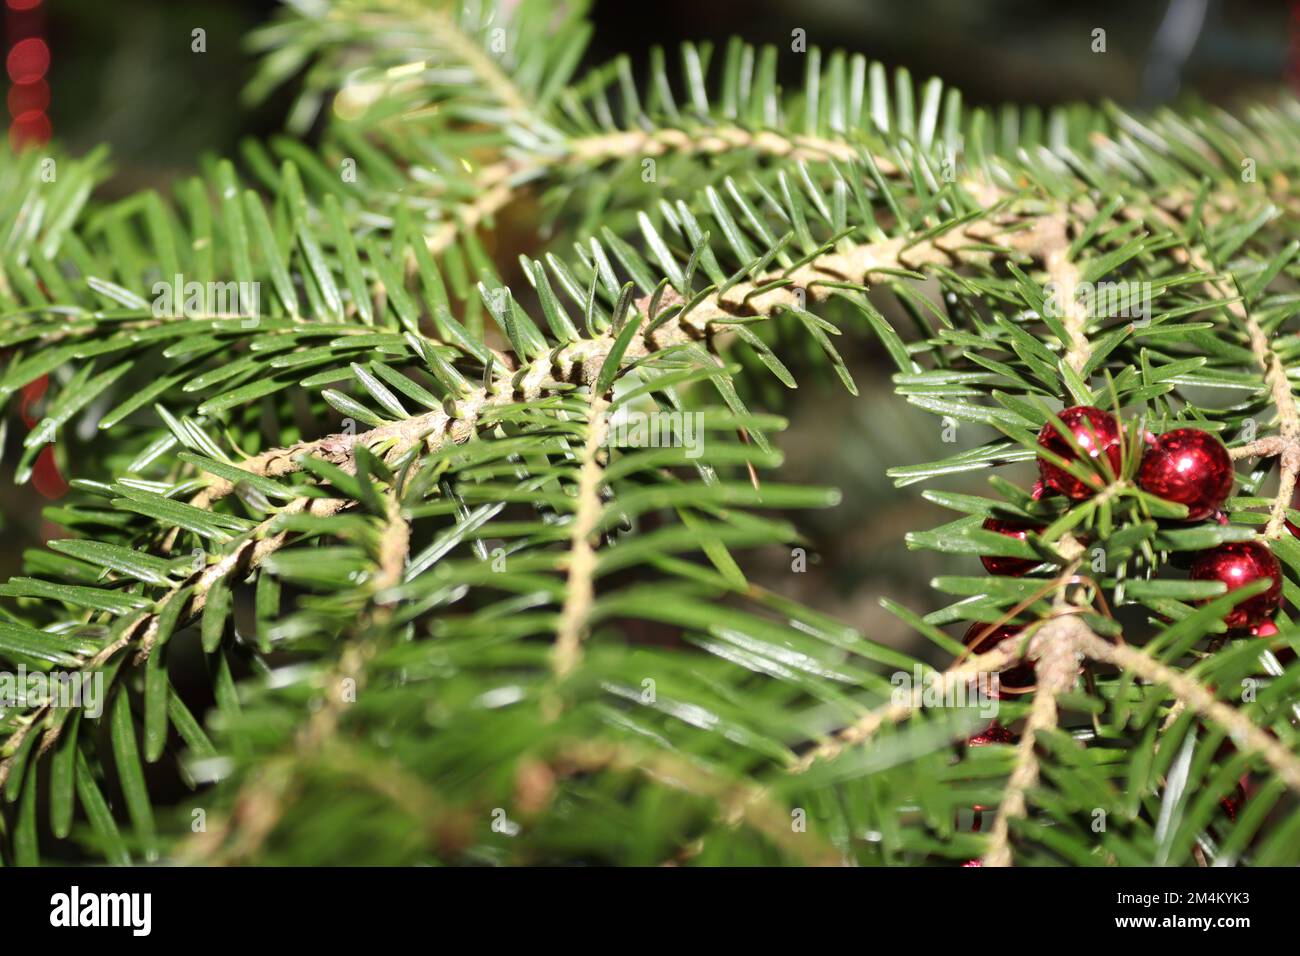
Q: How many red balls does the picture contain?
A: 5